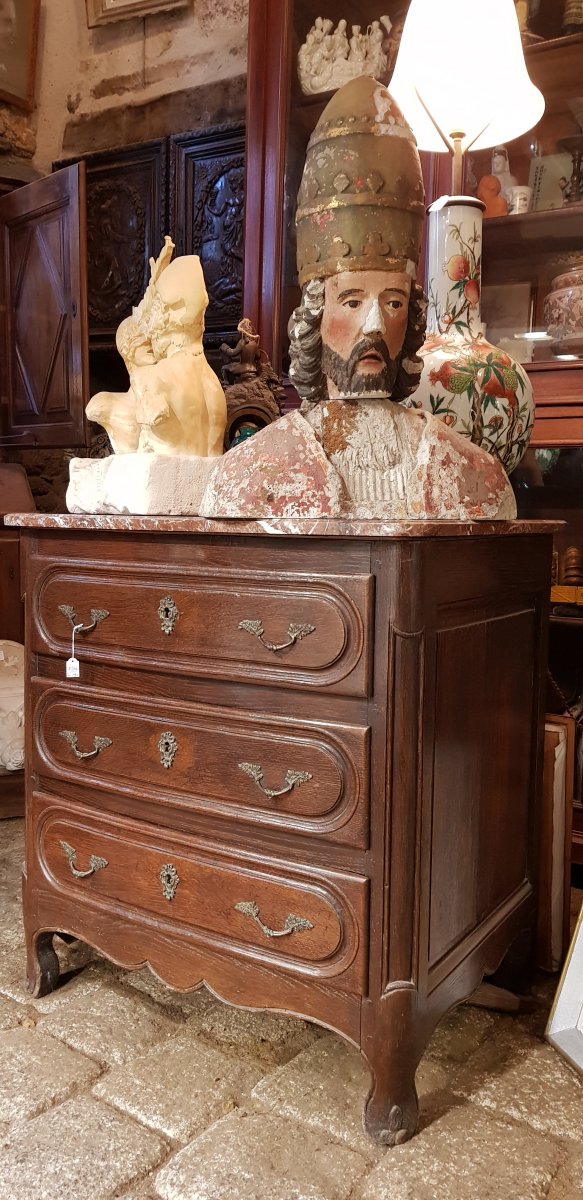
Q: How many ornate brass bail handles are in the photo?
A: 6